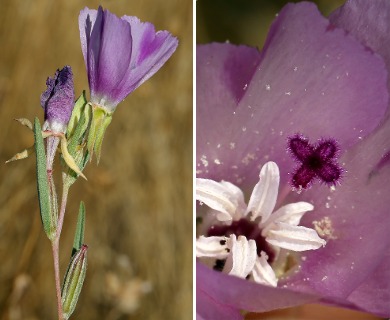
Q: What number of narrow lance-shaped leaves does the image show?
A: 2